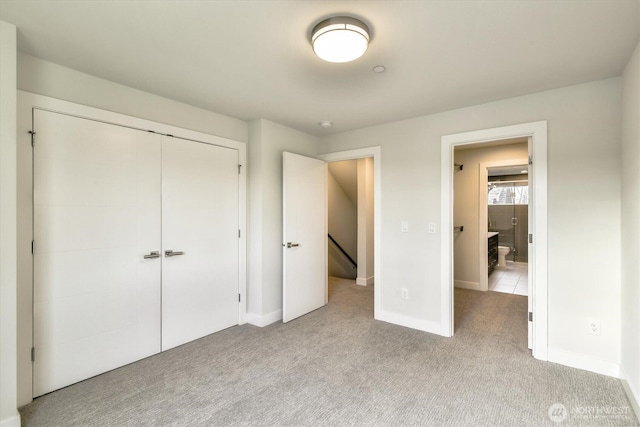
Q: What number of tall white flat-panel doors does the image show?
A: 3